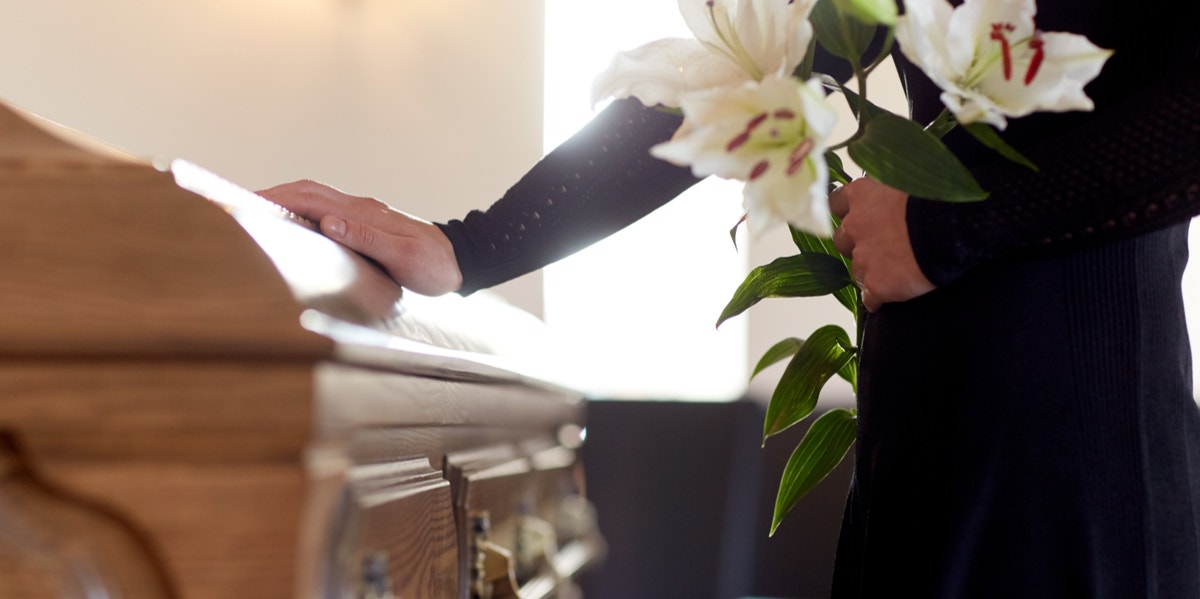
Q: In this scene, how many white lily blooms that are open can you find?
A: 3